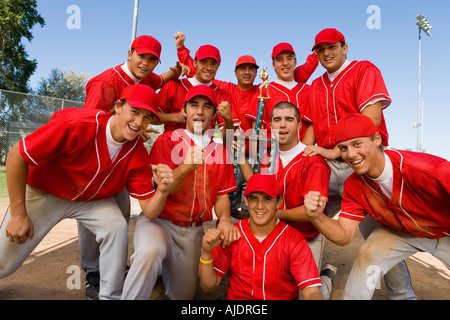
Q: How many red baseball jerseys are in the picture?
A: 10